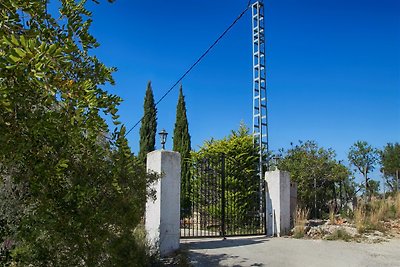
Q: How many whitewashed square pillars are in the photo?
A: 2